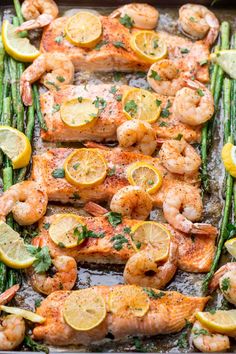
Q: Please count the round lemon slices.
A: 10